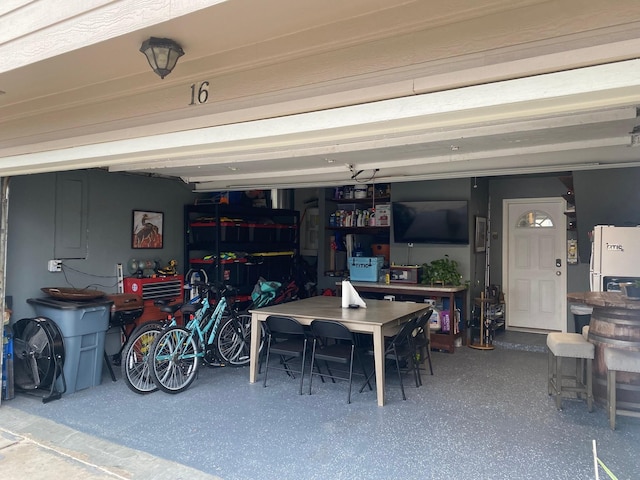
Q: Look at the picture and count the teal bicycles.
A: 2